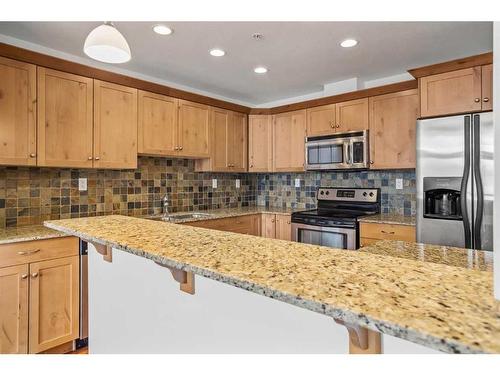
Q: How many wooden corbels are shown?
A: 3